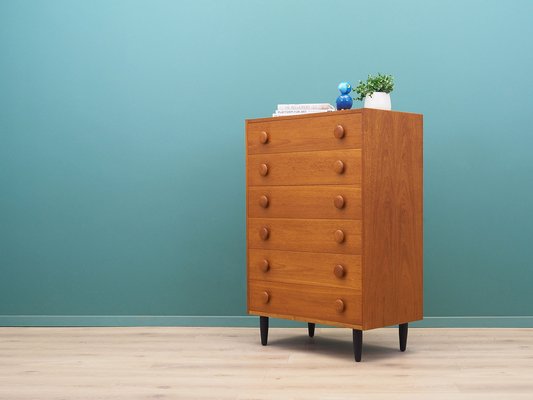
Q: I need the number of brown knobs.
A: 12